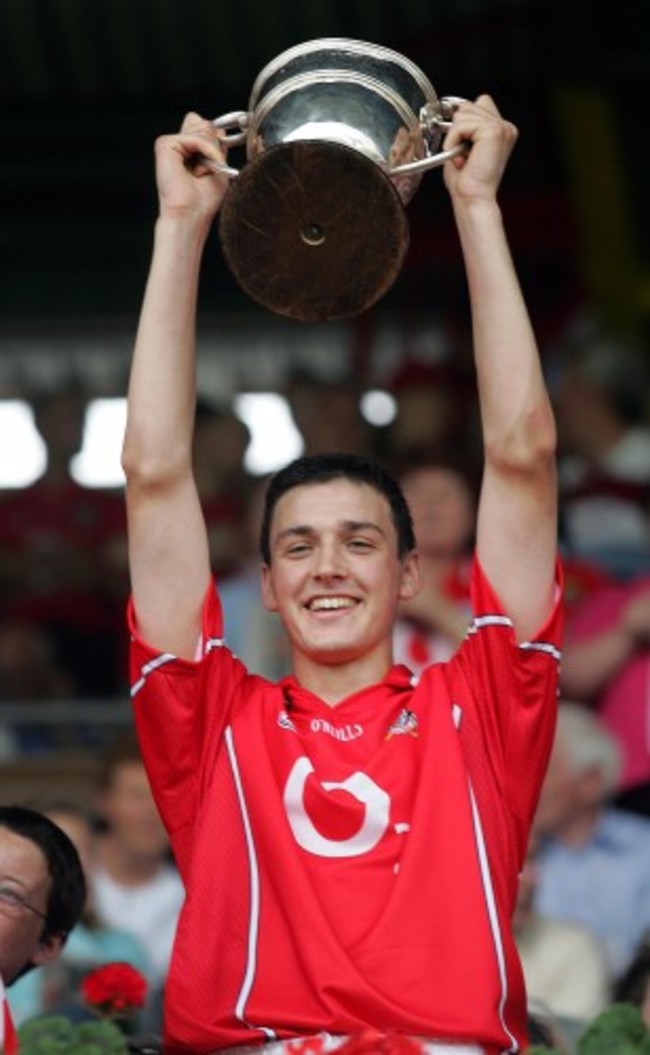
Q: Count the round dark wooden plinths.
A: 1